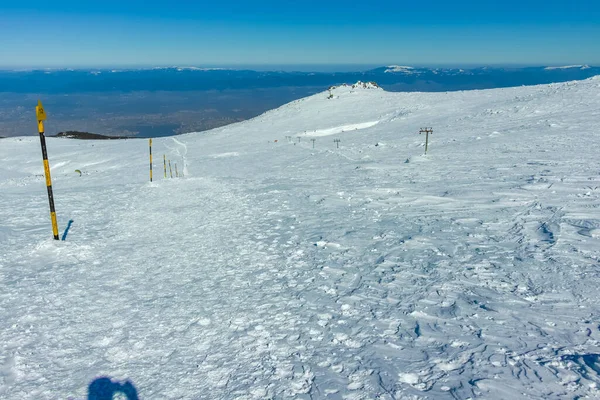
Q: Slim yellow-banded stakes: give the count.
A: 5